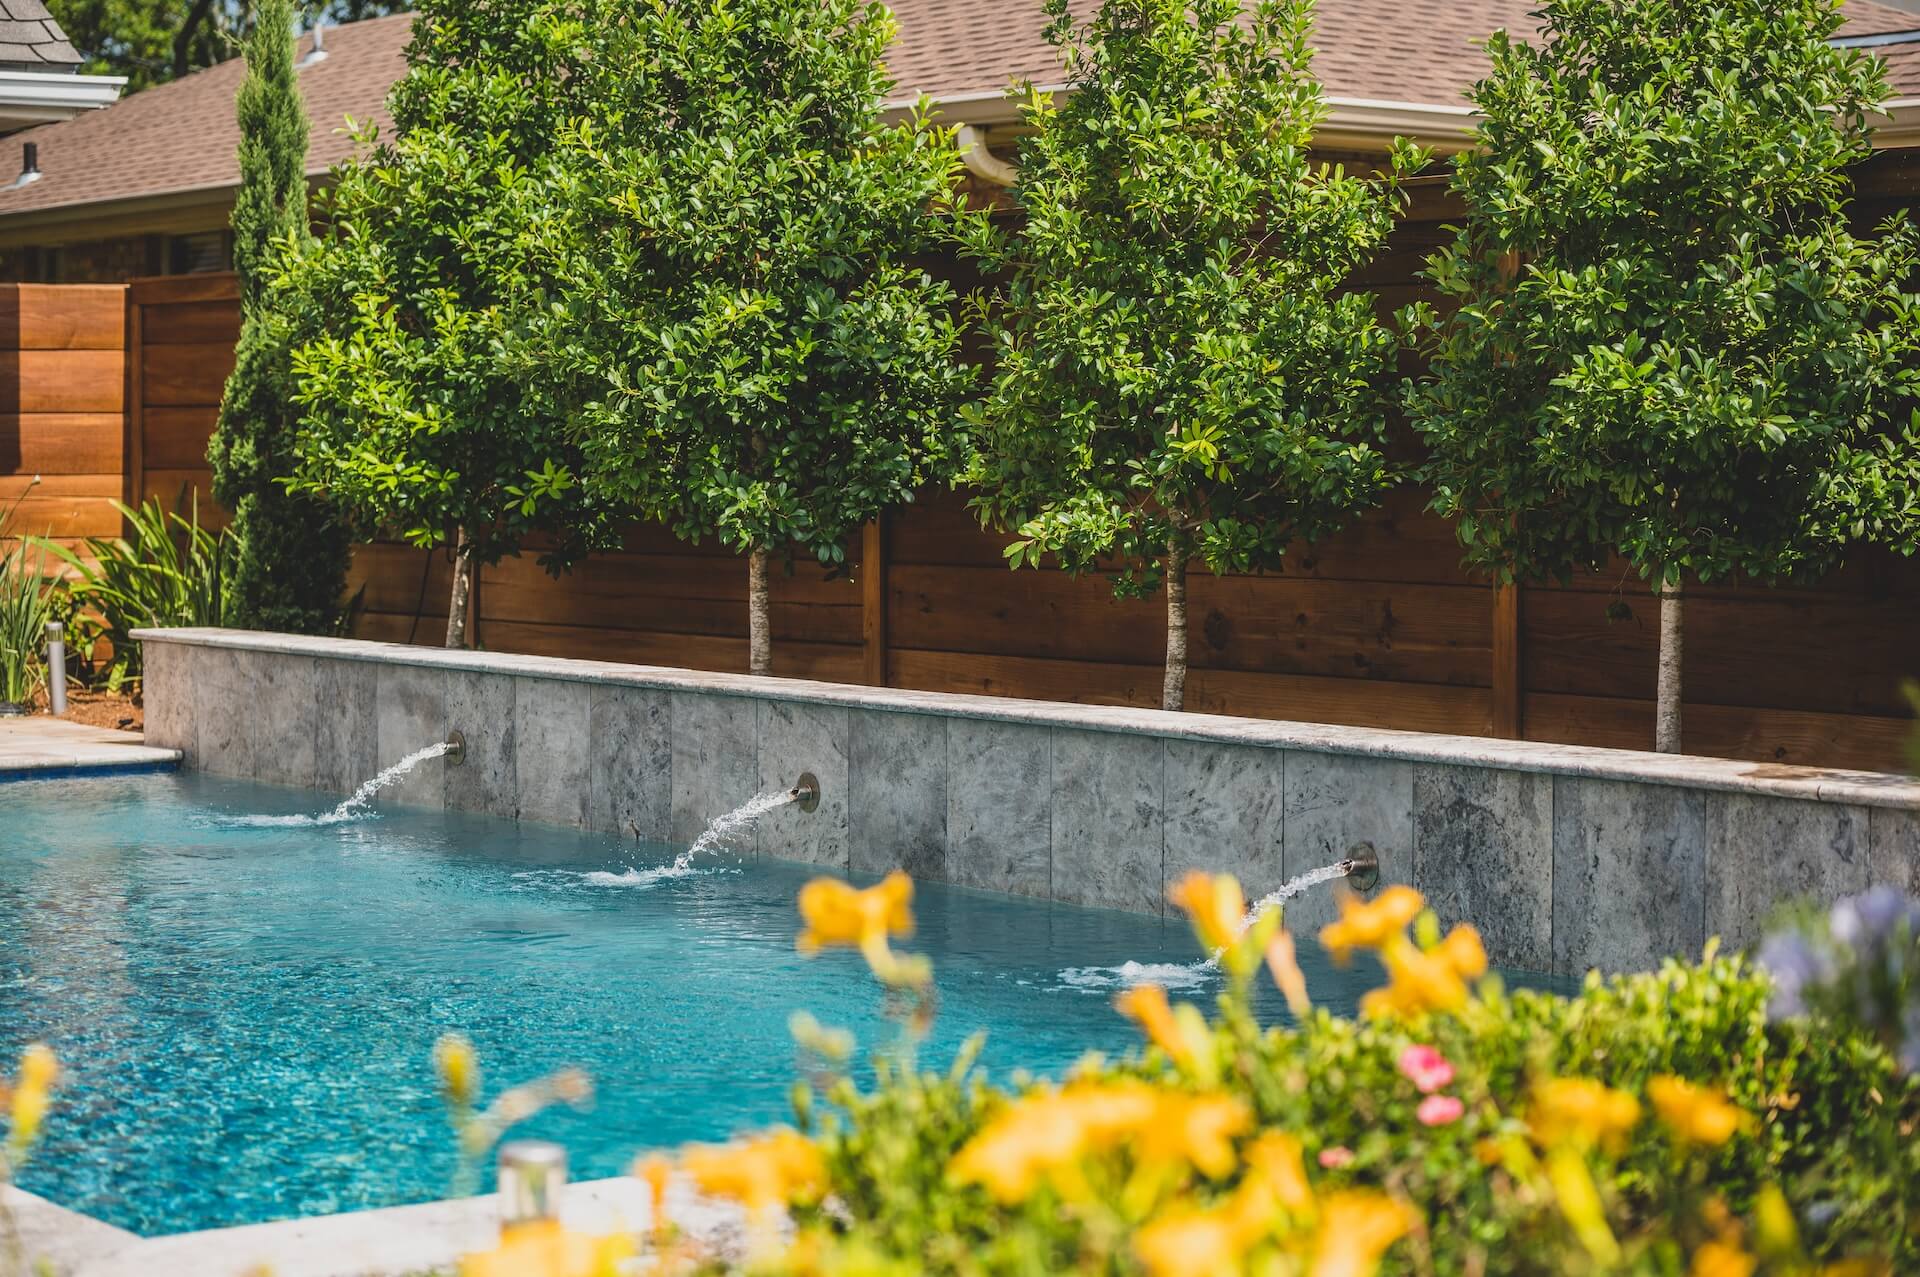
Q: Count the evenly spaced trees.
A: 4